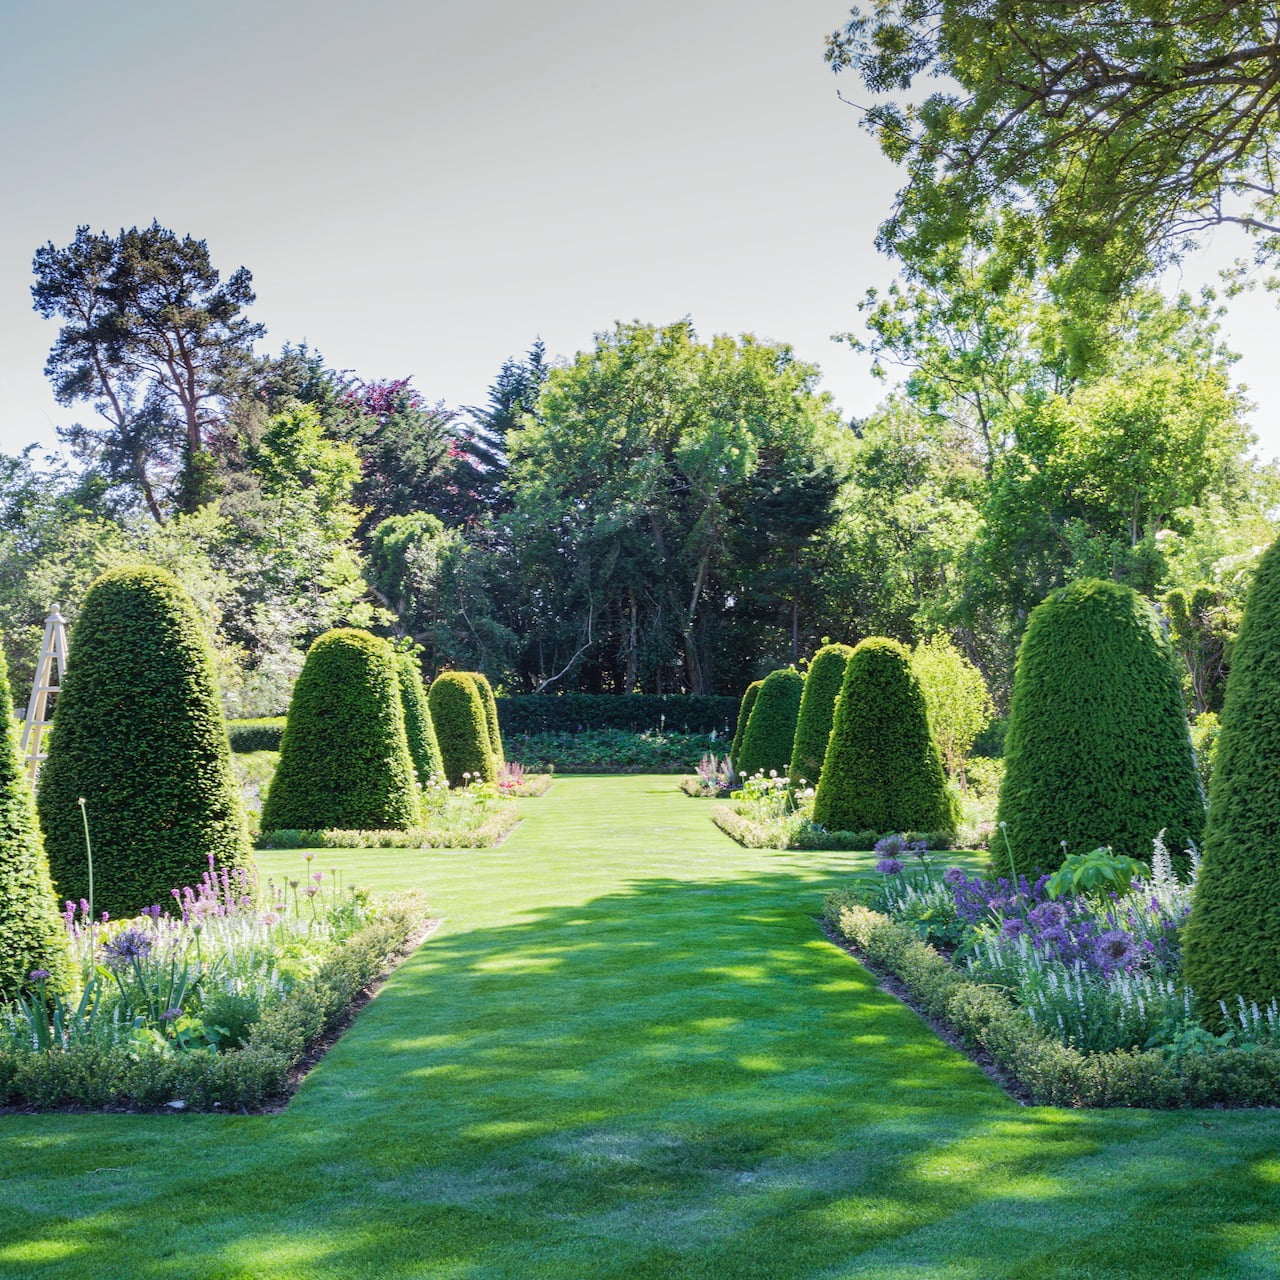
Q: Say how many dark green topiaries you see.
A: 12